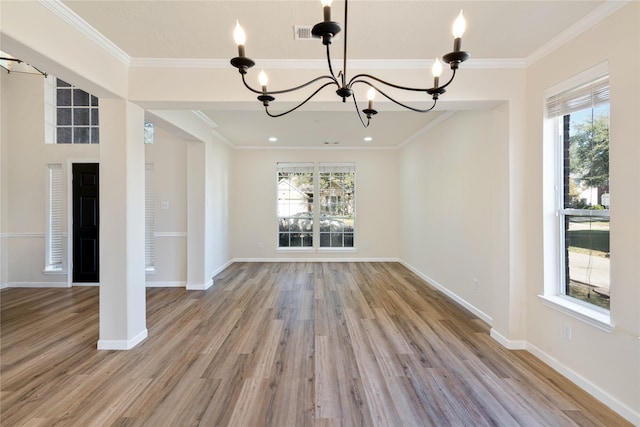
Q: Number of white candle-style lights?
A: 6